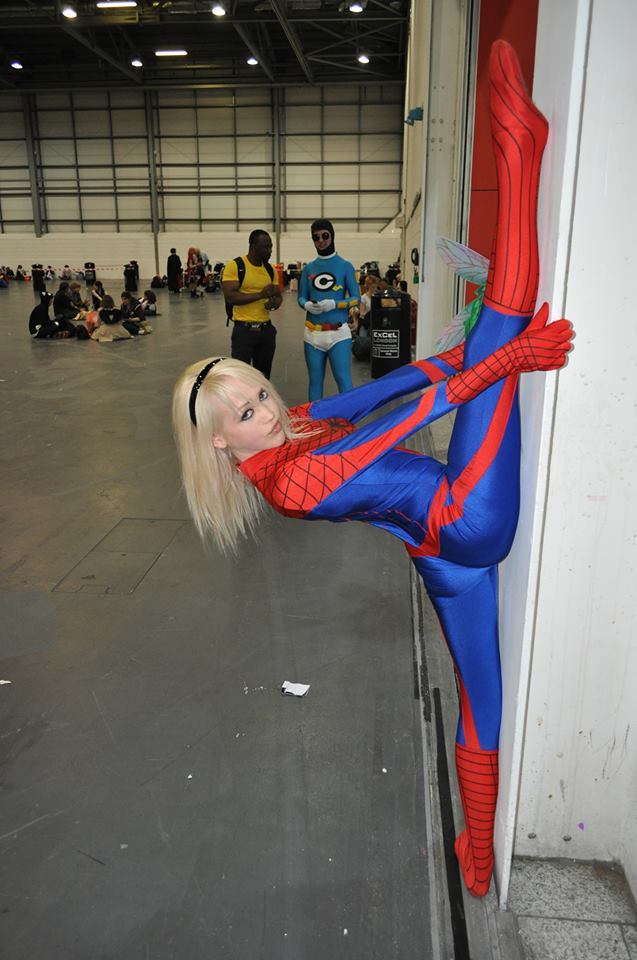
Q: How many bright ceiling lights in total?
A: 9